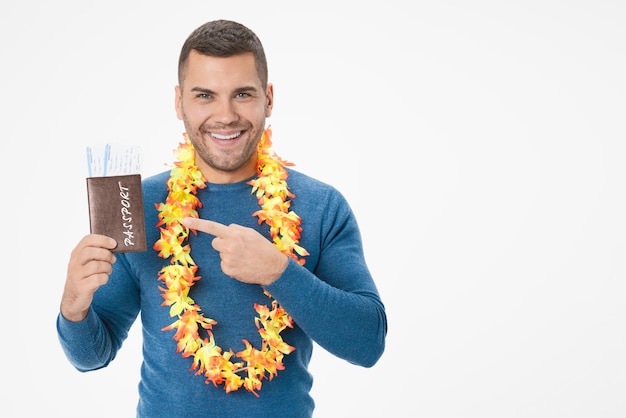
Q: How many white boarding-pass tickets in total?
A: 2